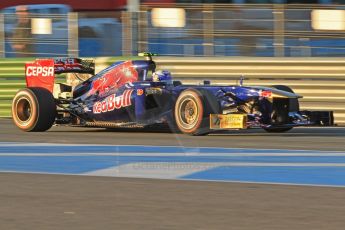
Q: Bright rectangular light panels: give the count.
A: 3